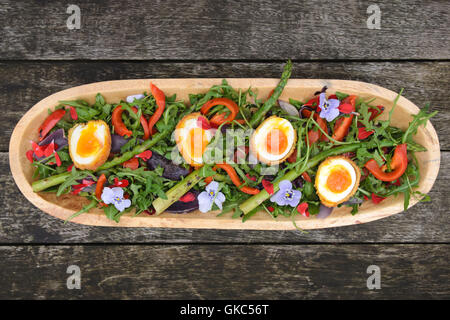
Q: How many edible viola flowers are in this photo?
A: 4